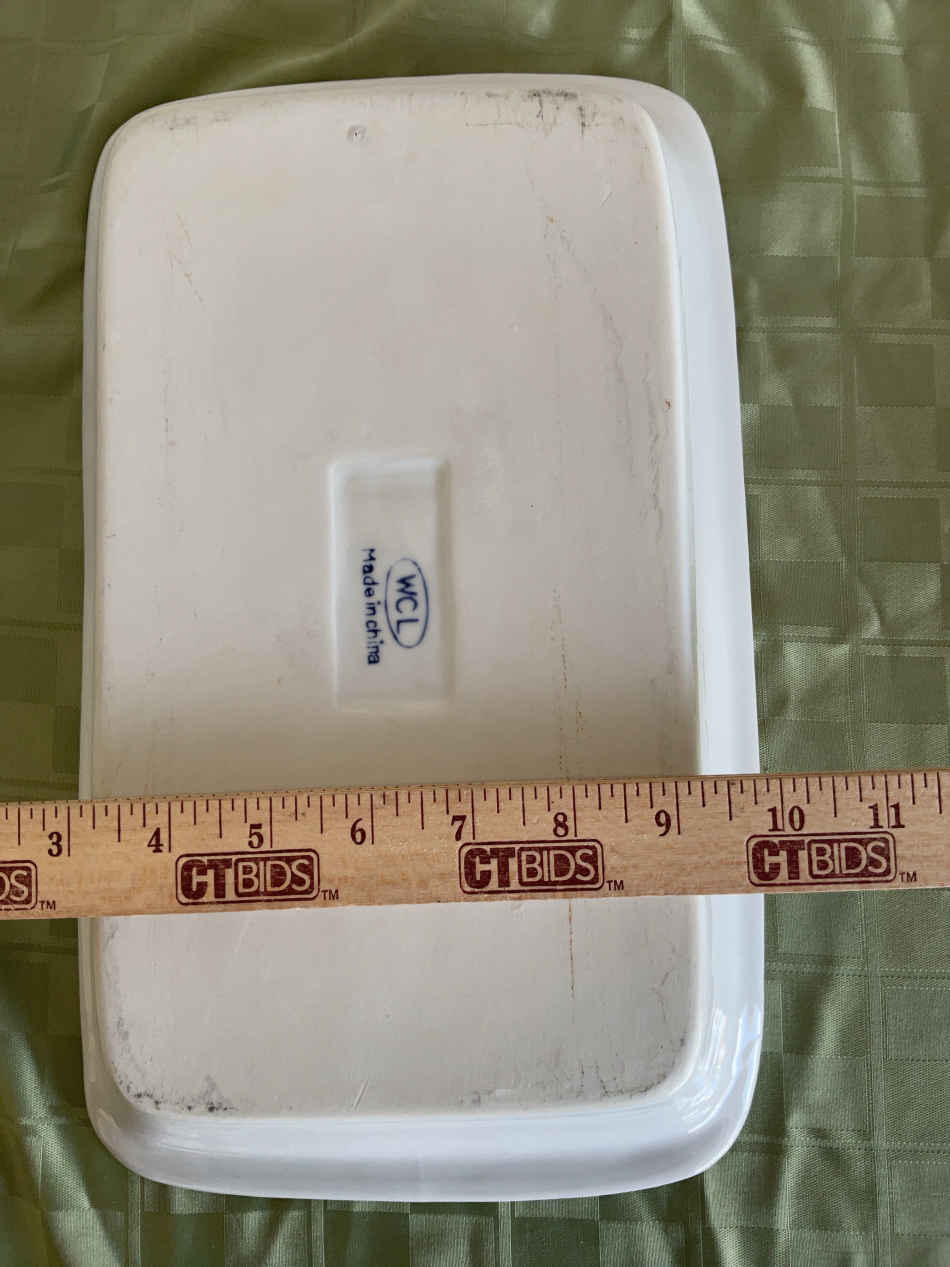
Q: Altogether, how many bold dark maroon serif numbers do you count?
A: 9